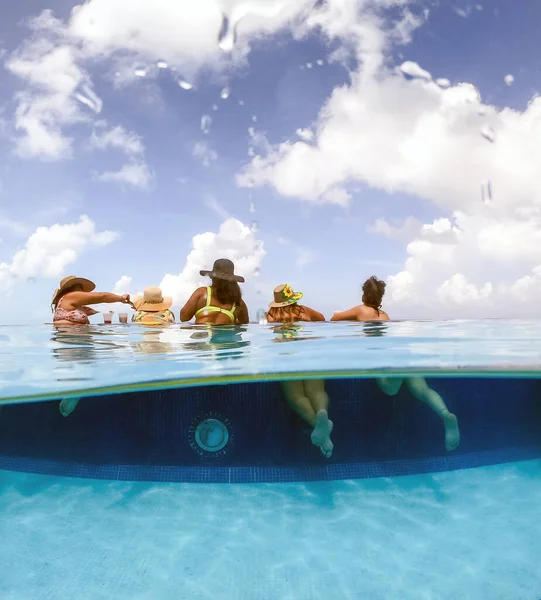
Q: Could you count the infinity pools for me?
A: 1